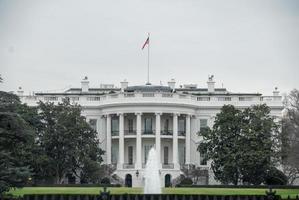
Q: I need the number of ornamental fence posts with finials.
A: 2